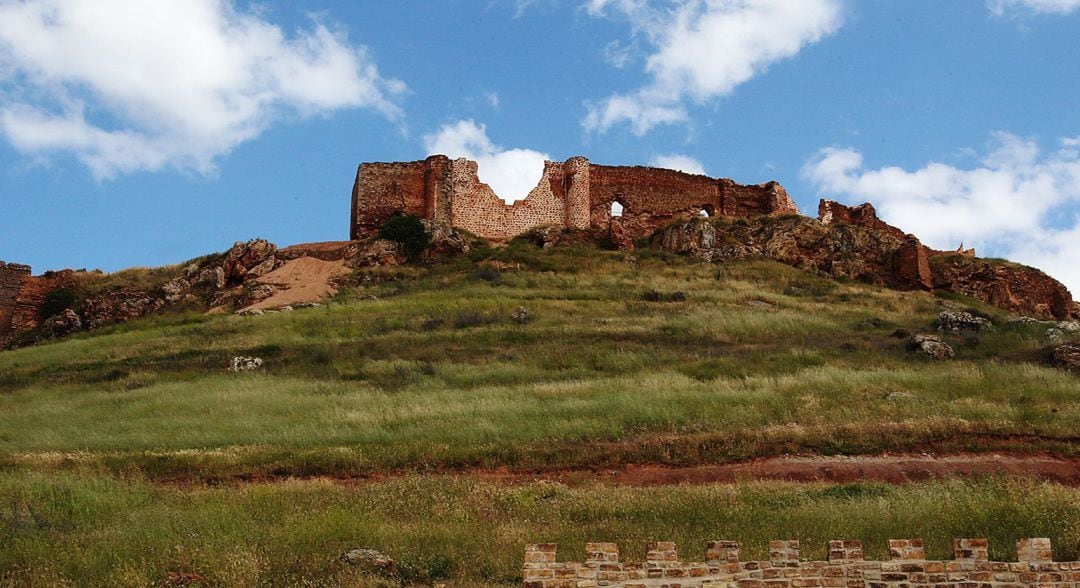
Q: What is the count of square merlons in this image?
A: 9